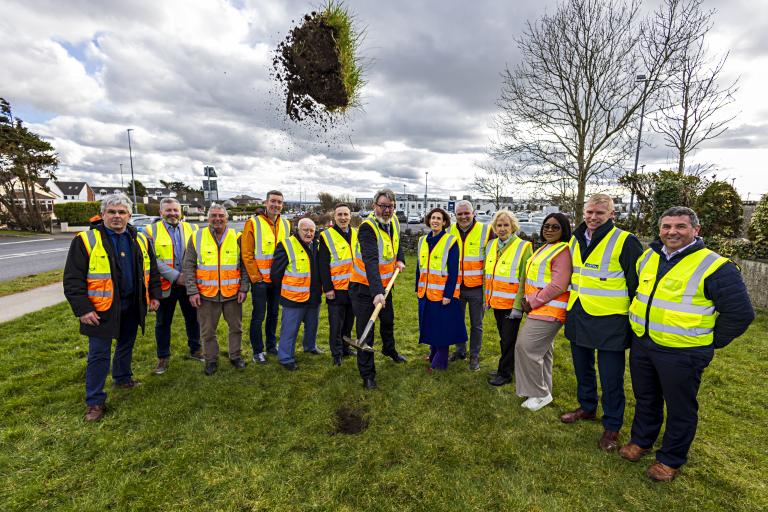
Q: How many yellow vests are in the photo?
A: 2